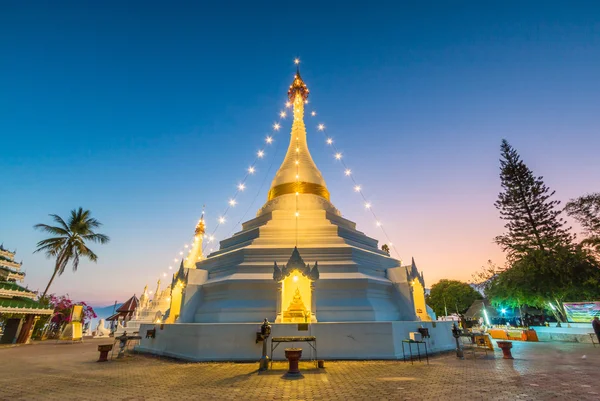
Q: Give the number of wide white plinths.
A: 1